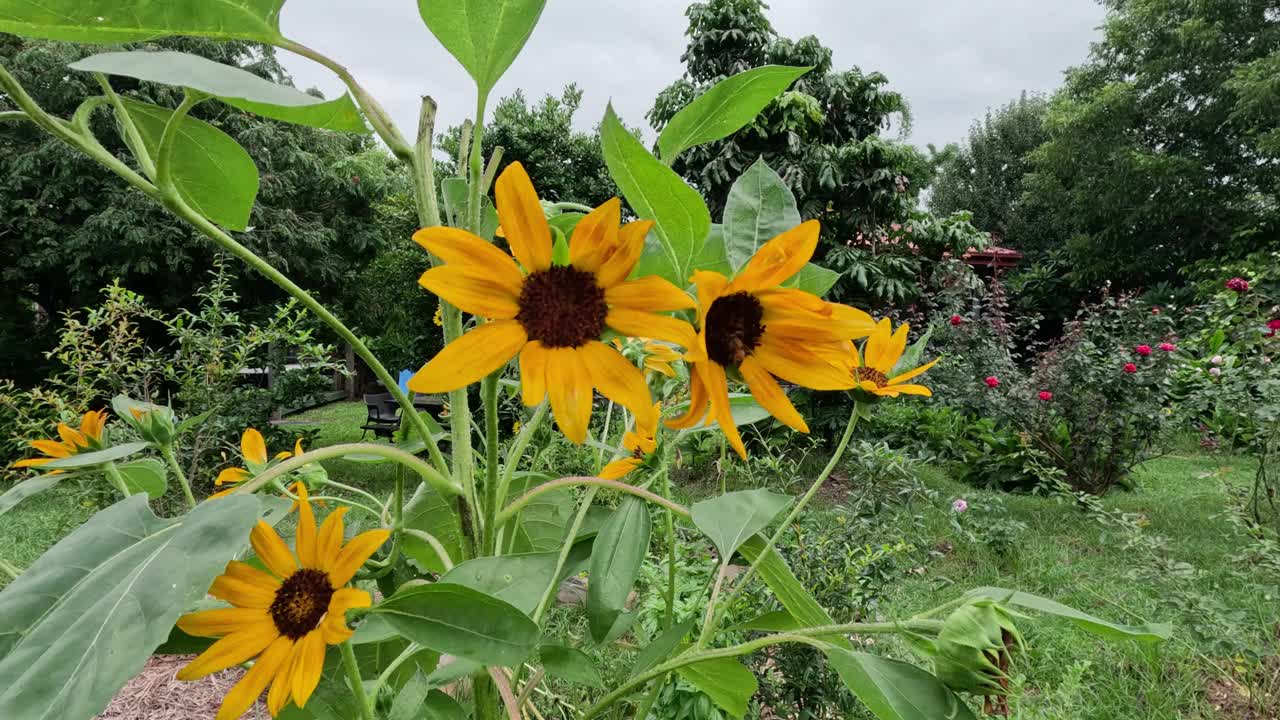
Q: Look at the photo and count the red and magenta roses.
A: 8